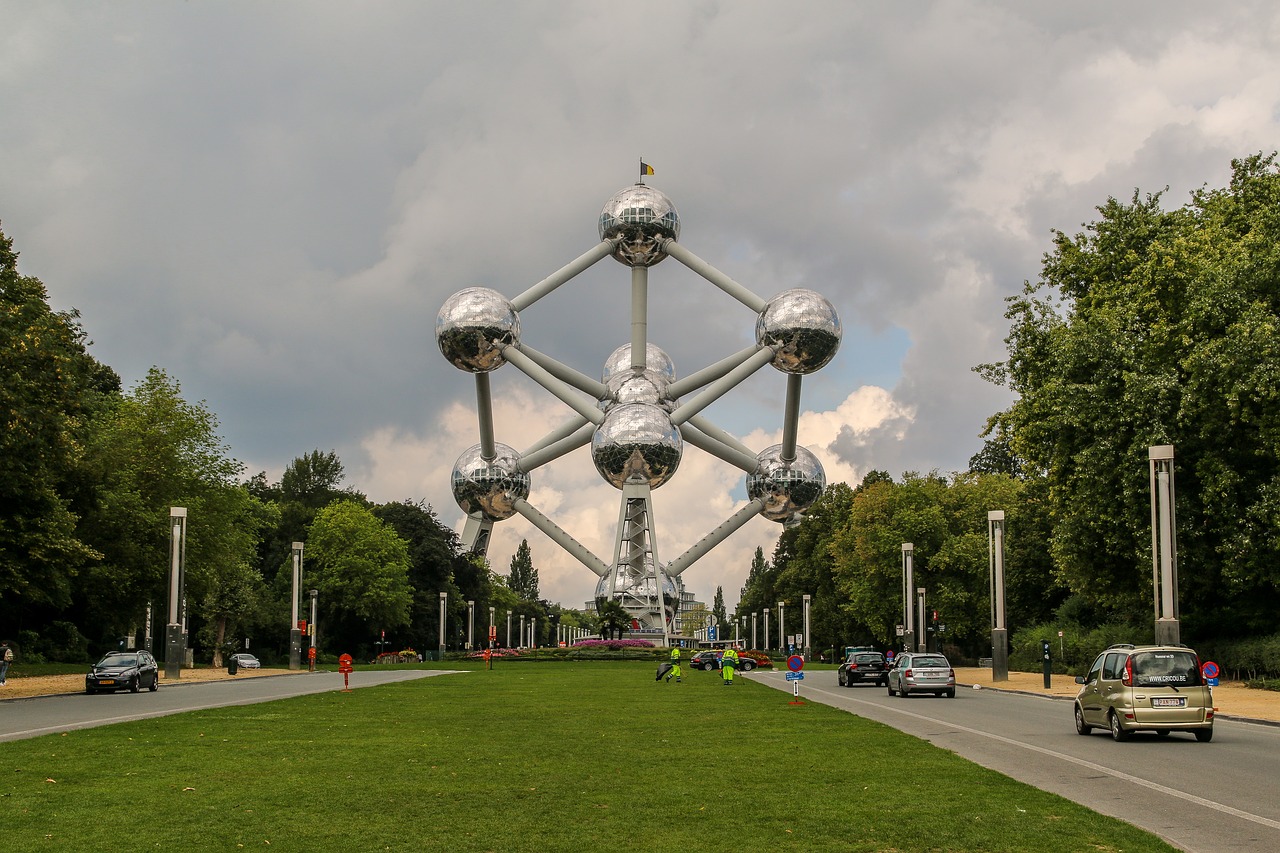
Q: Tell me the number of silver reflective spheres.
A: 9